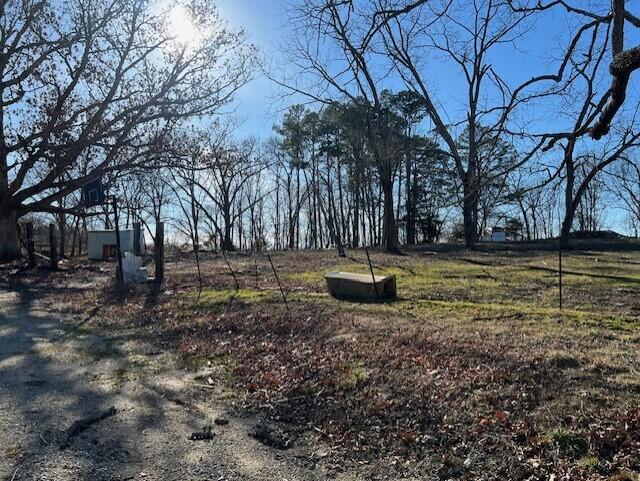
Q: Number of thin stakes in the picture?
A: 6